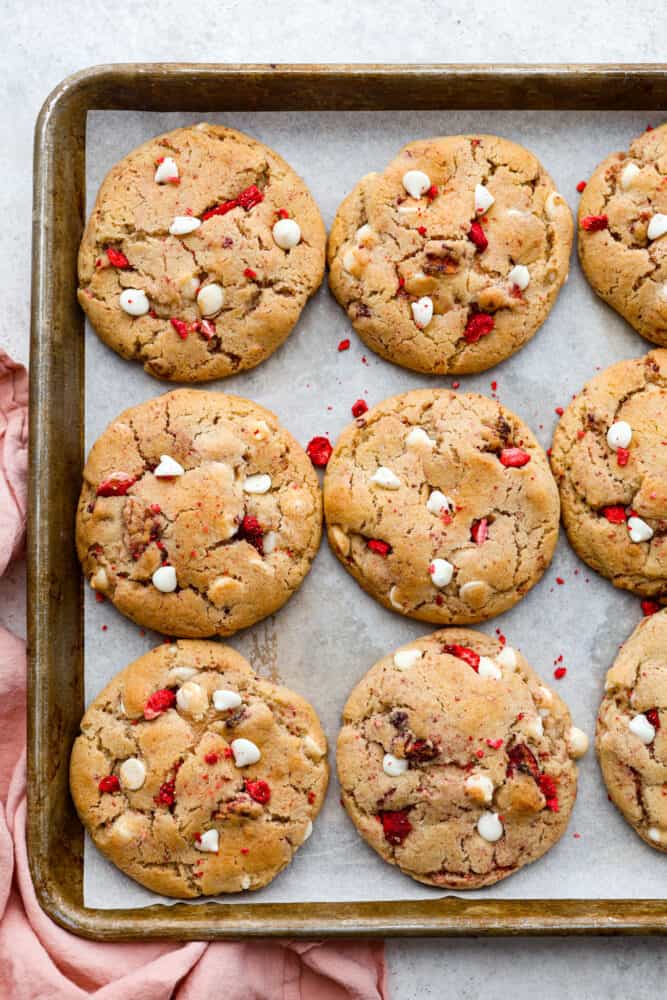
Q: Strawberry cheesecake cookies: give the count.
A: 9